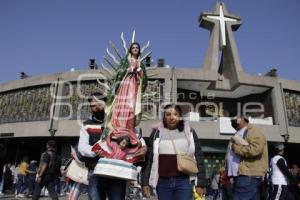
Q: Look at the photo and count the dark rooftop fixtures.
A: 5